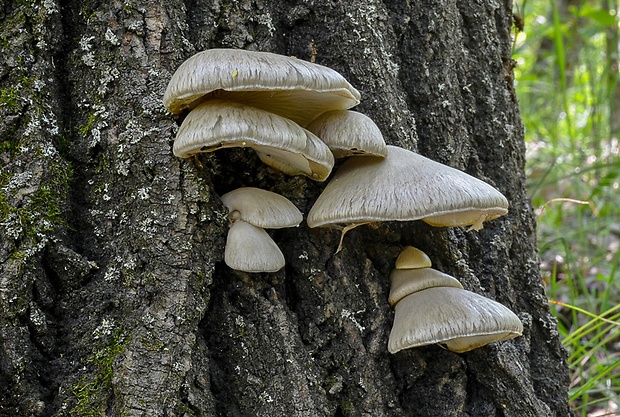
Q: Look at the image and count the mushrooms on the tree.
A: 9